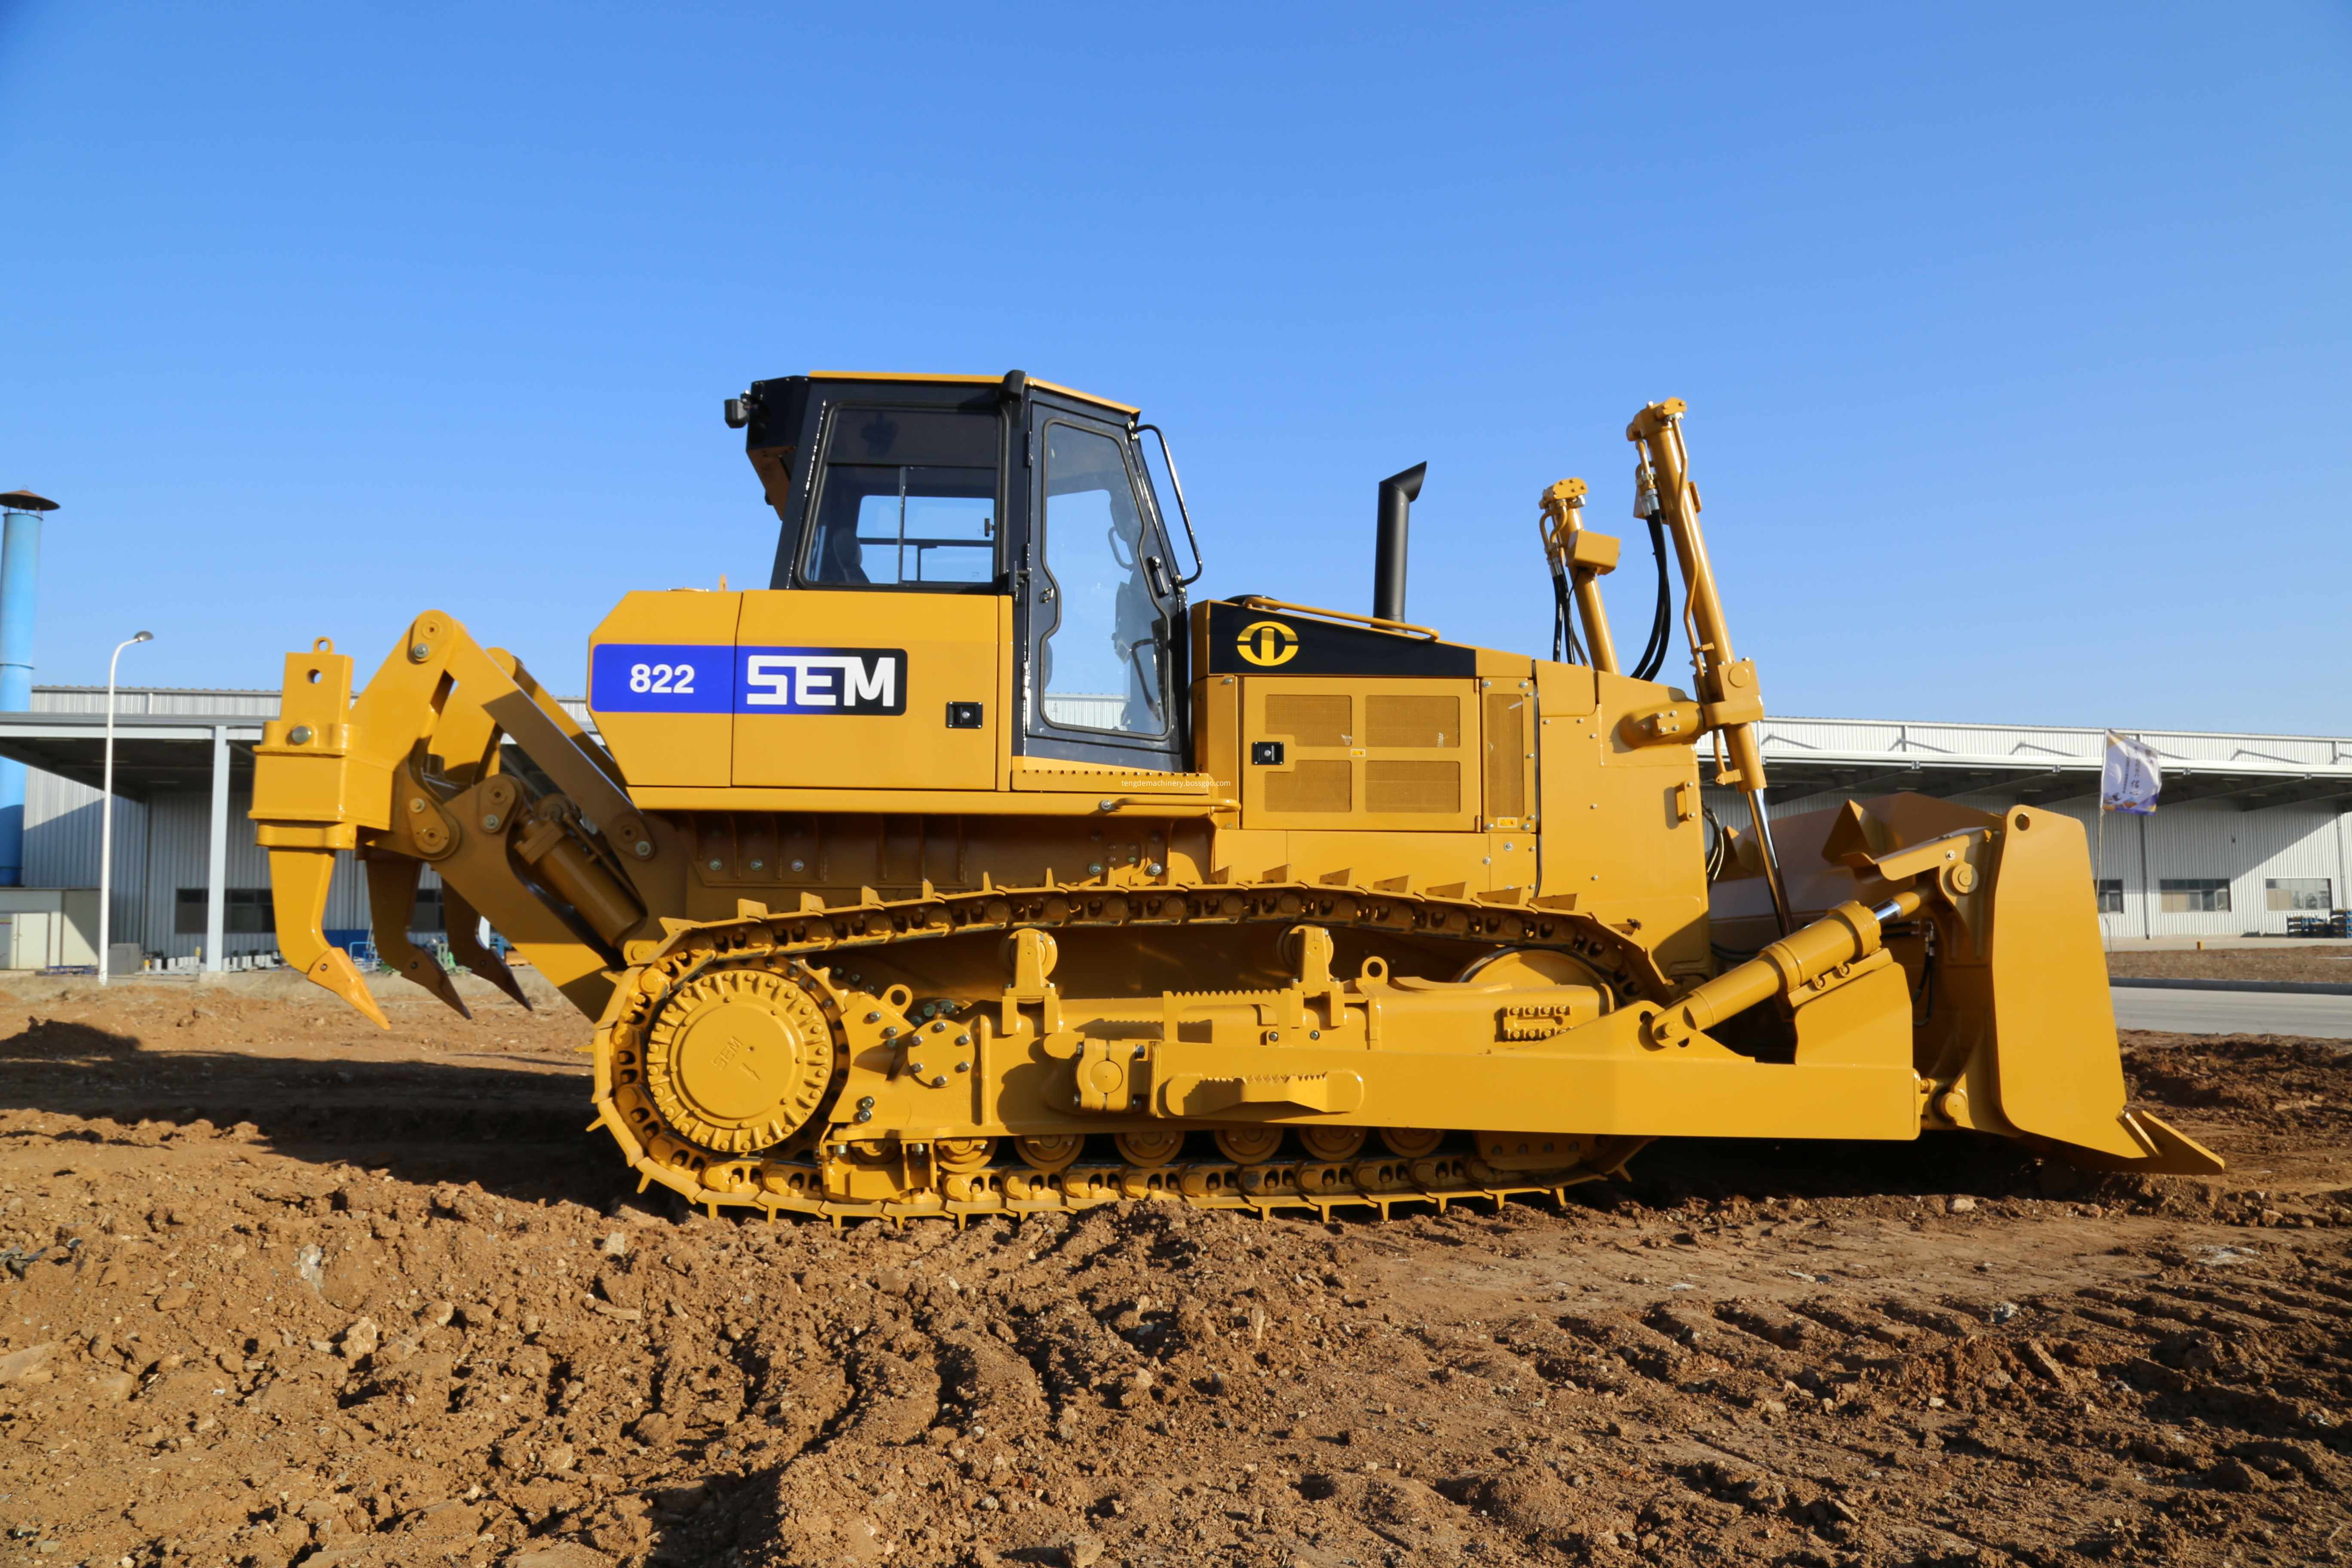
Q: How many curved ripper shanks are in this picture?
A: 3